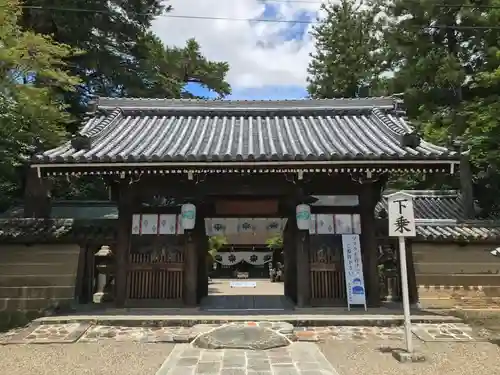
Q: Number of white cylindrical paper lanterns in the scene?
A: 2